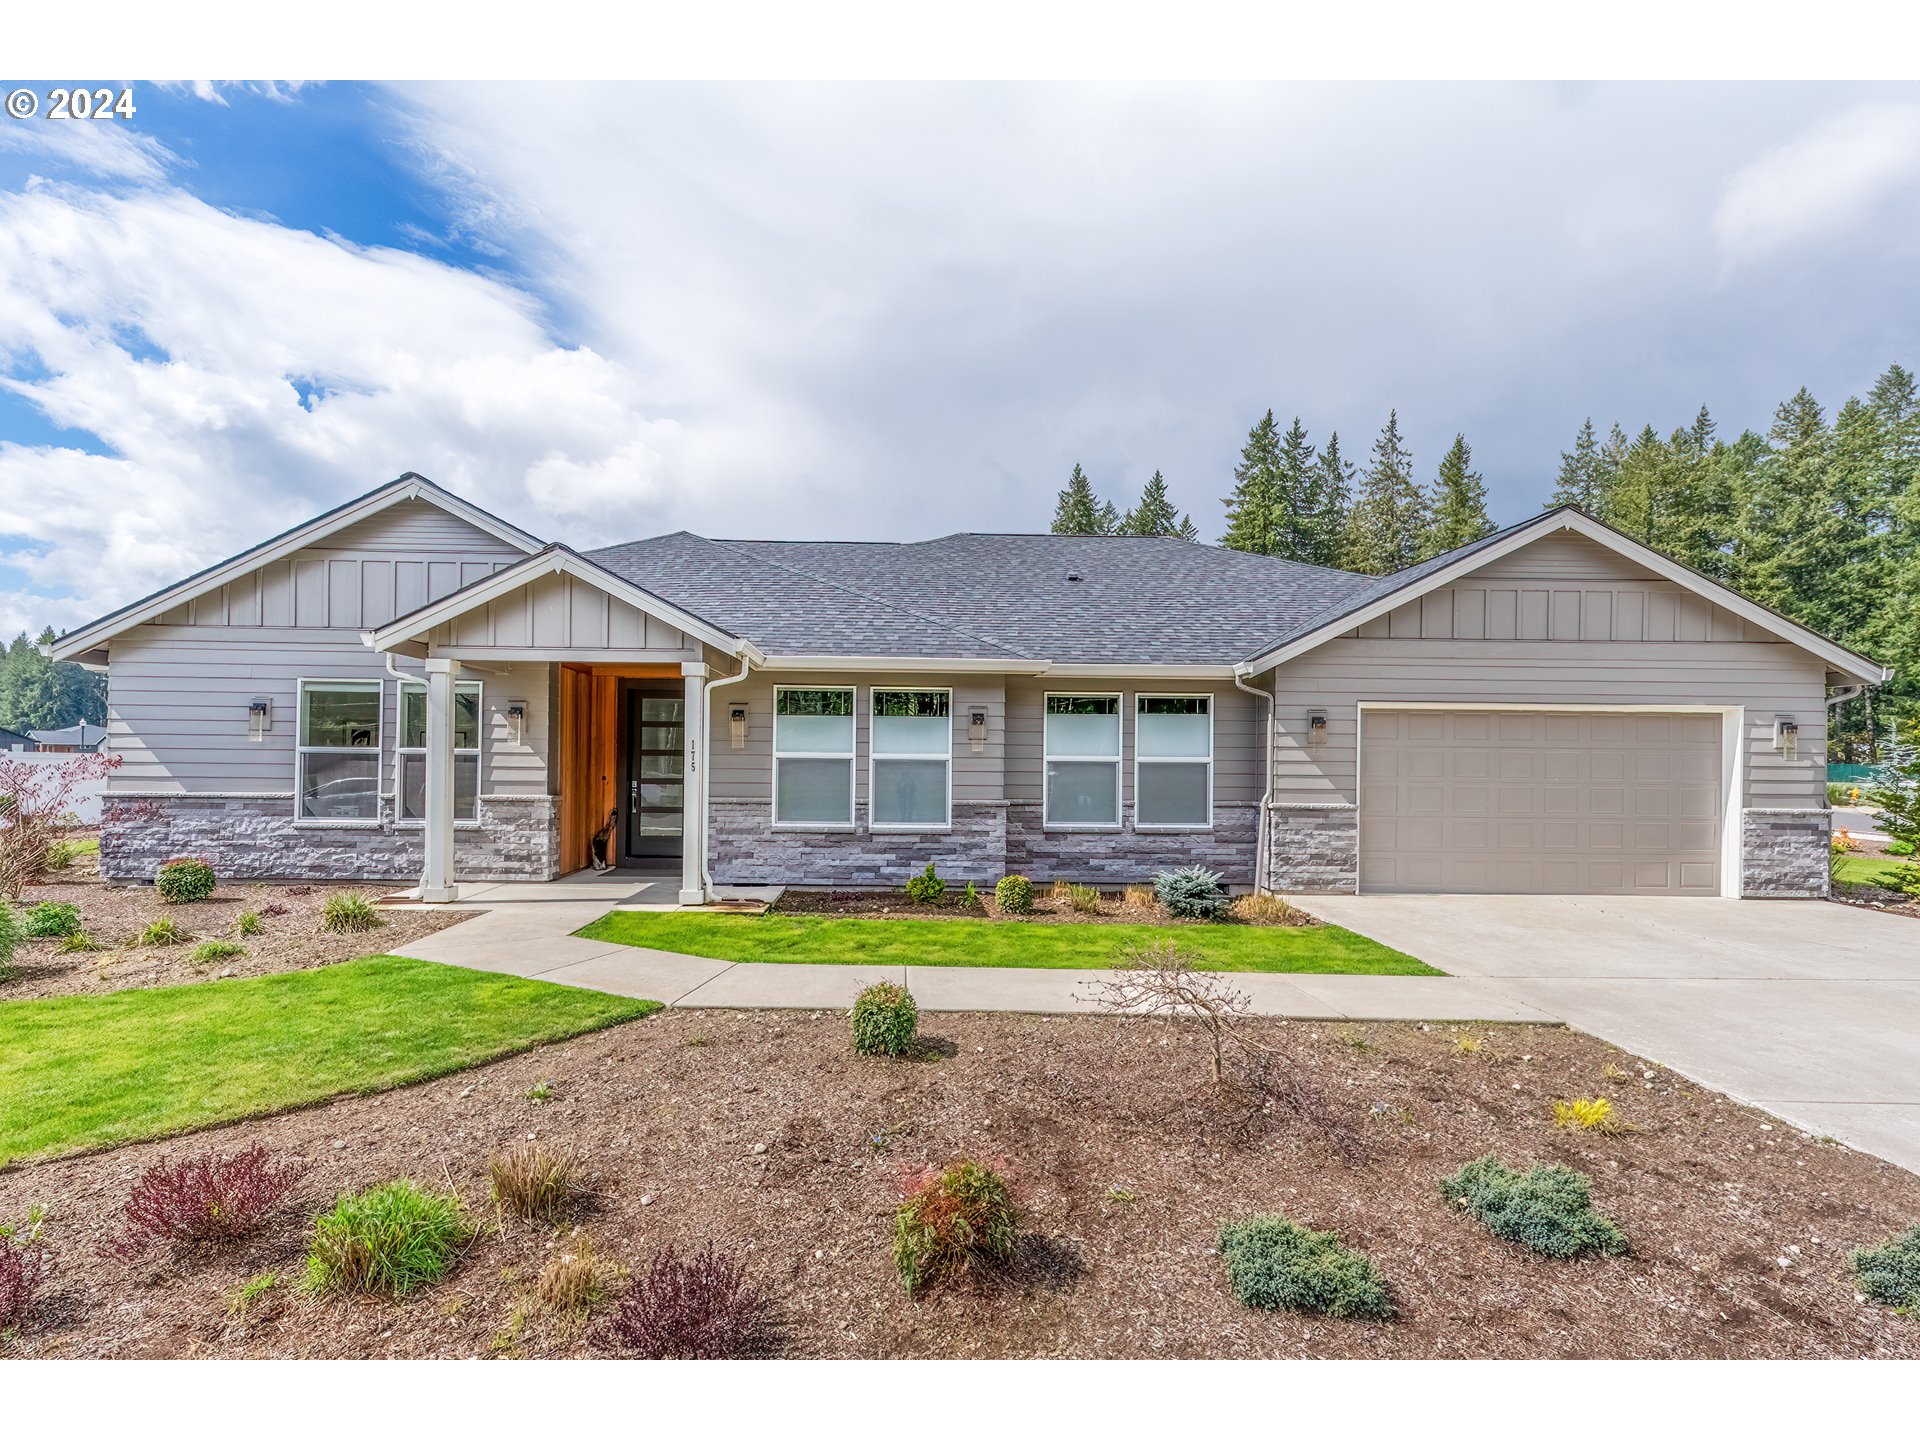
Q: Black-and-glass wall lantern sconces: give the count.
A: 6